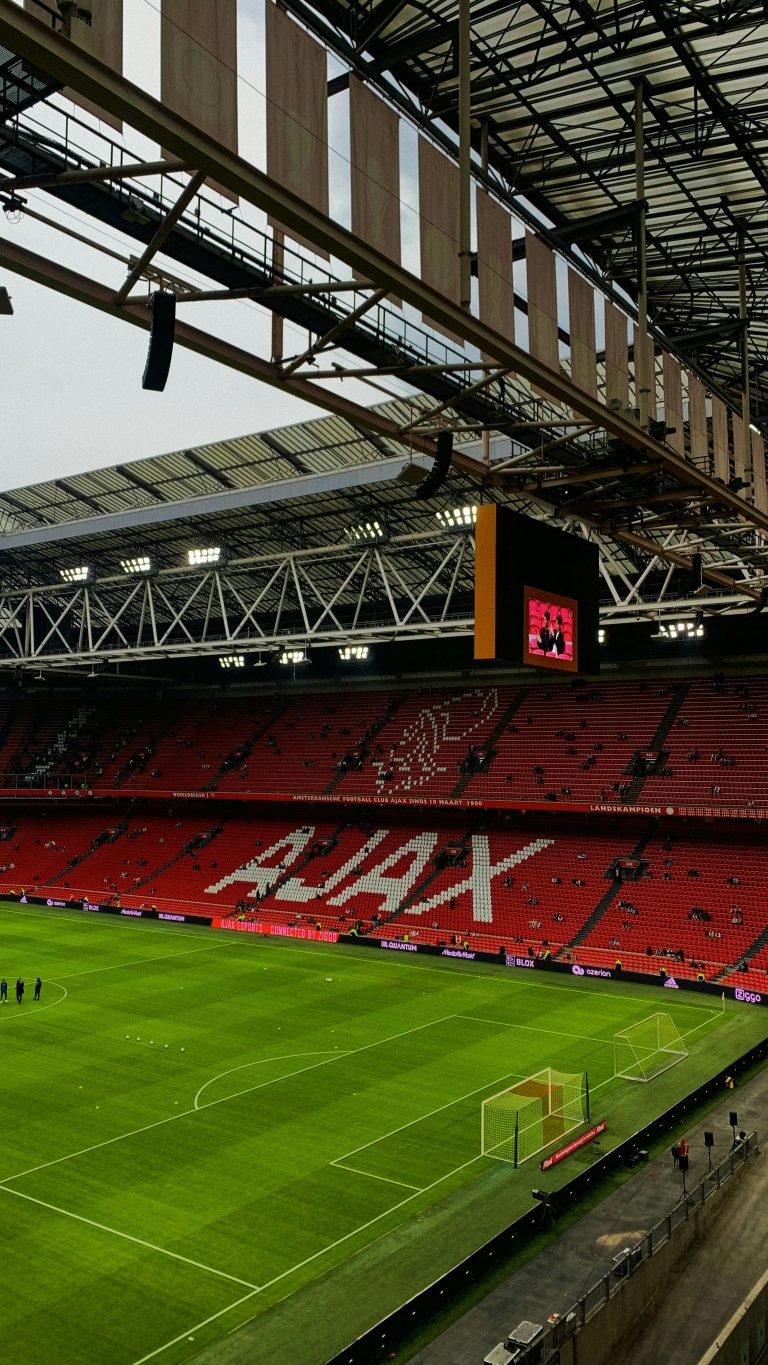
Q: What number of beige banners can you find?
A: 15